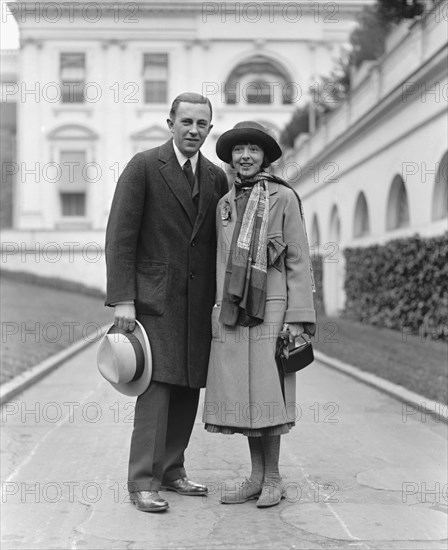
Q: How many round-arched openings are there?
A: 6